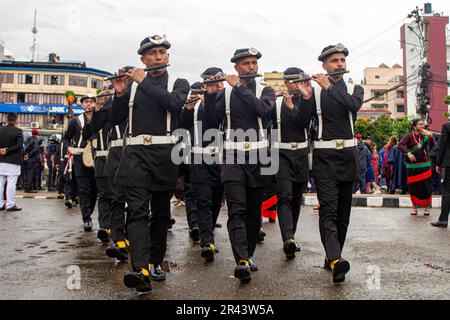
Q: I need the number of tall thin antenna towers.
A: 1